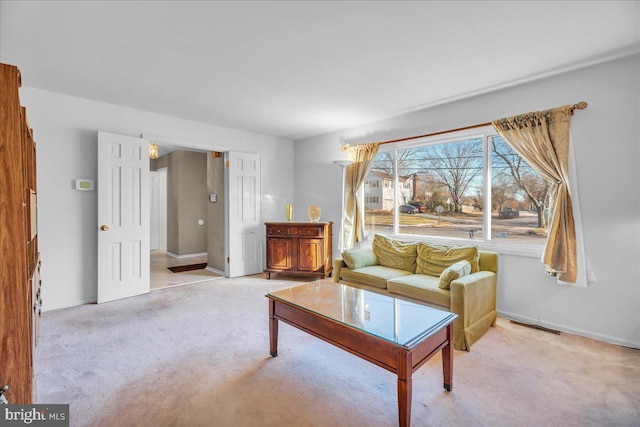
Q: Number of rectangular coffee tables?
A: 1